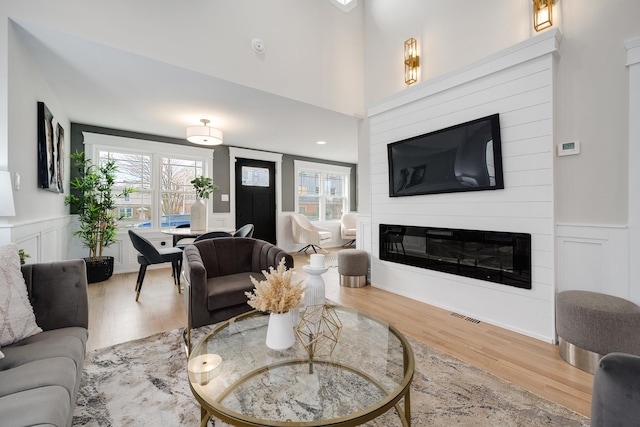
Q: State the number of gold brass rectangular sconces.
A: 2